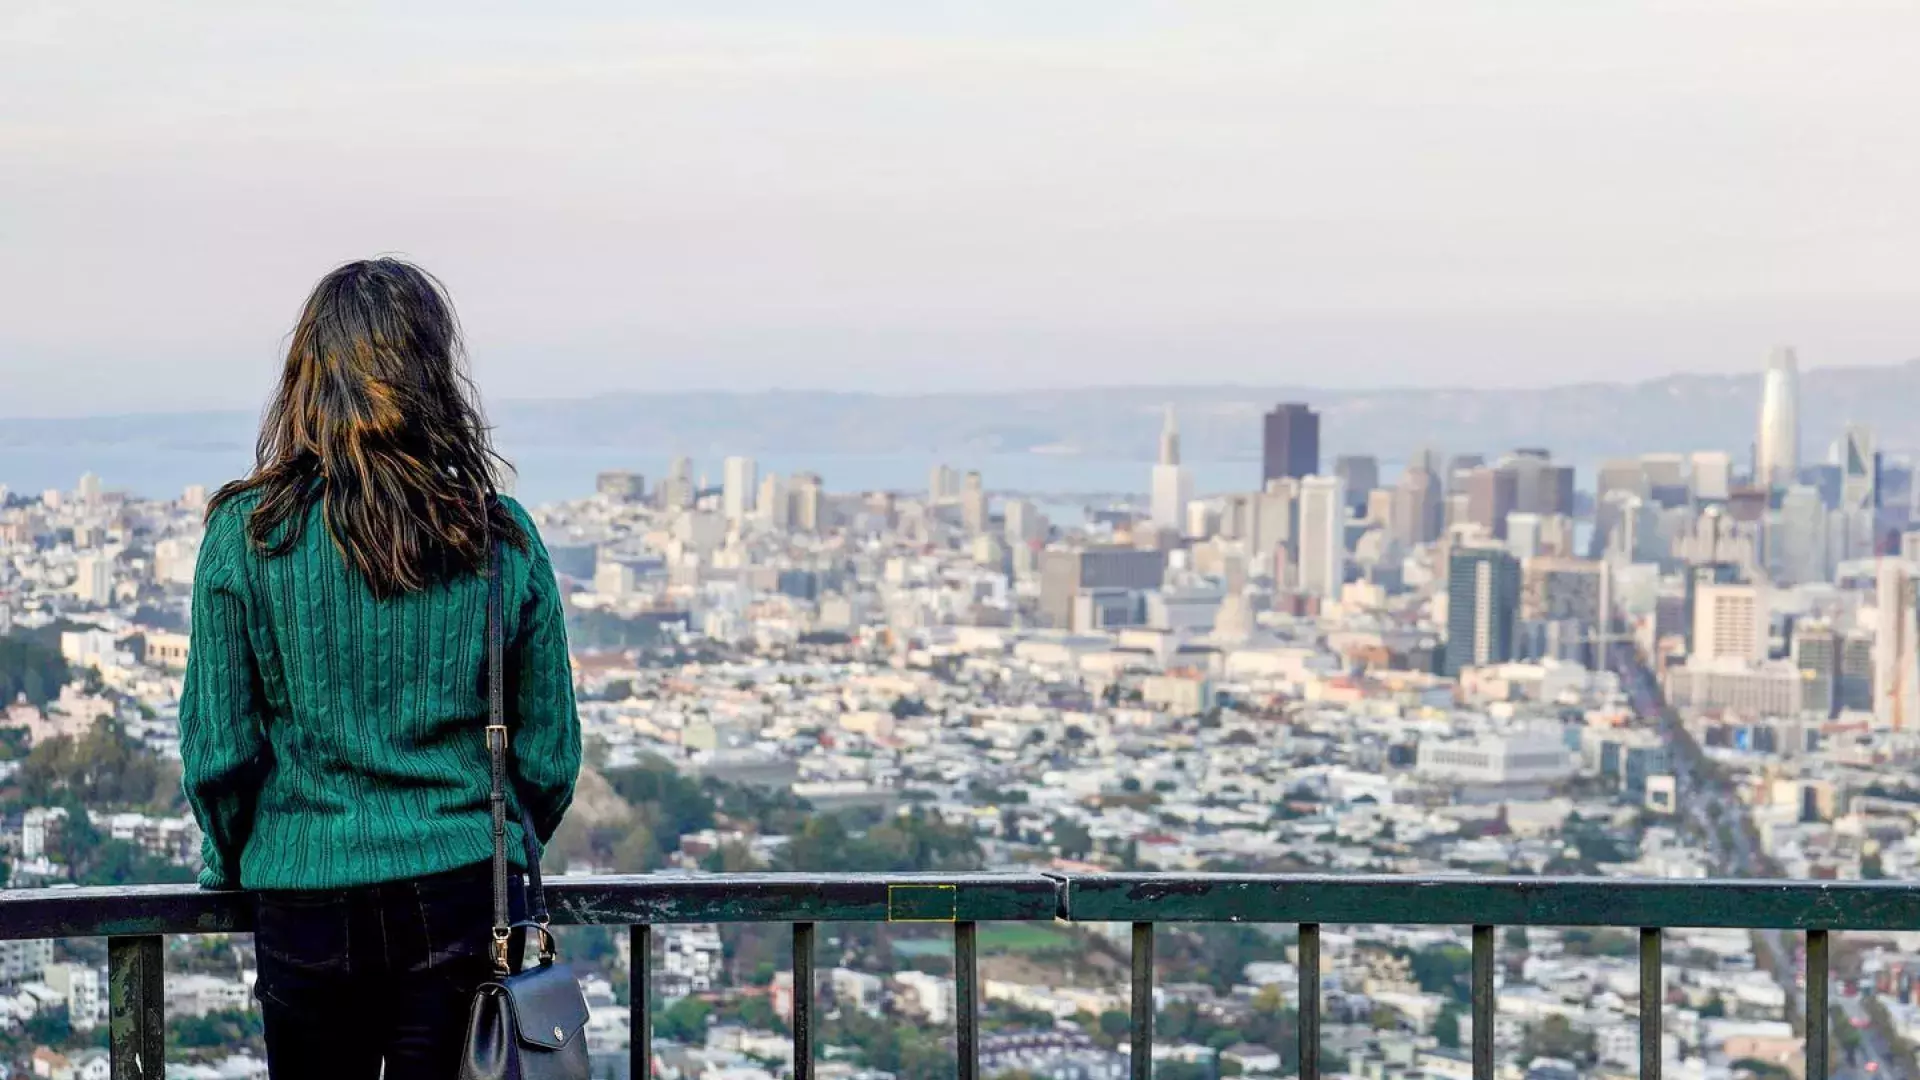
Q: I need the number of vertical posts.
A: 9